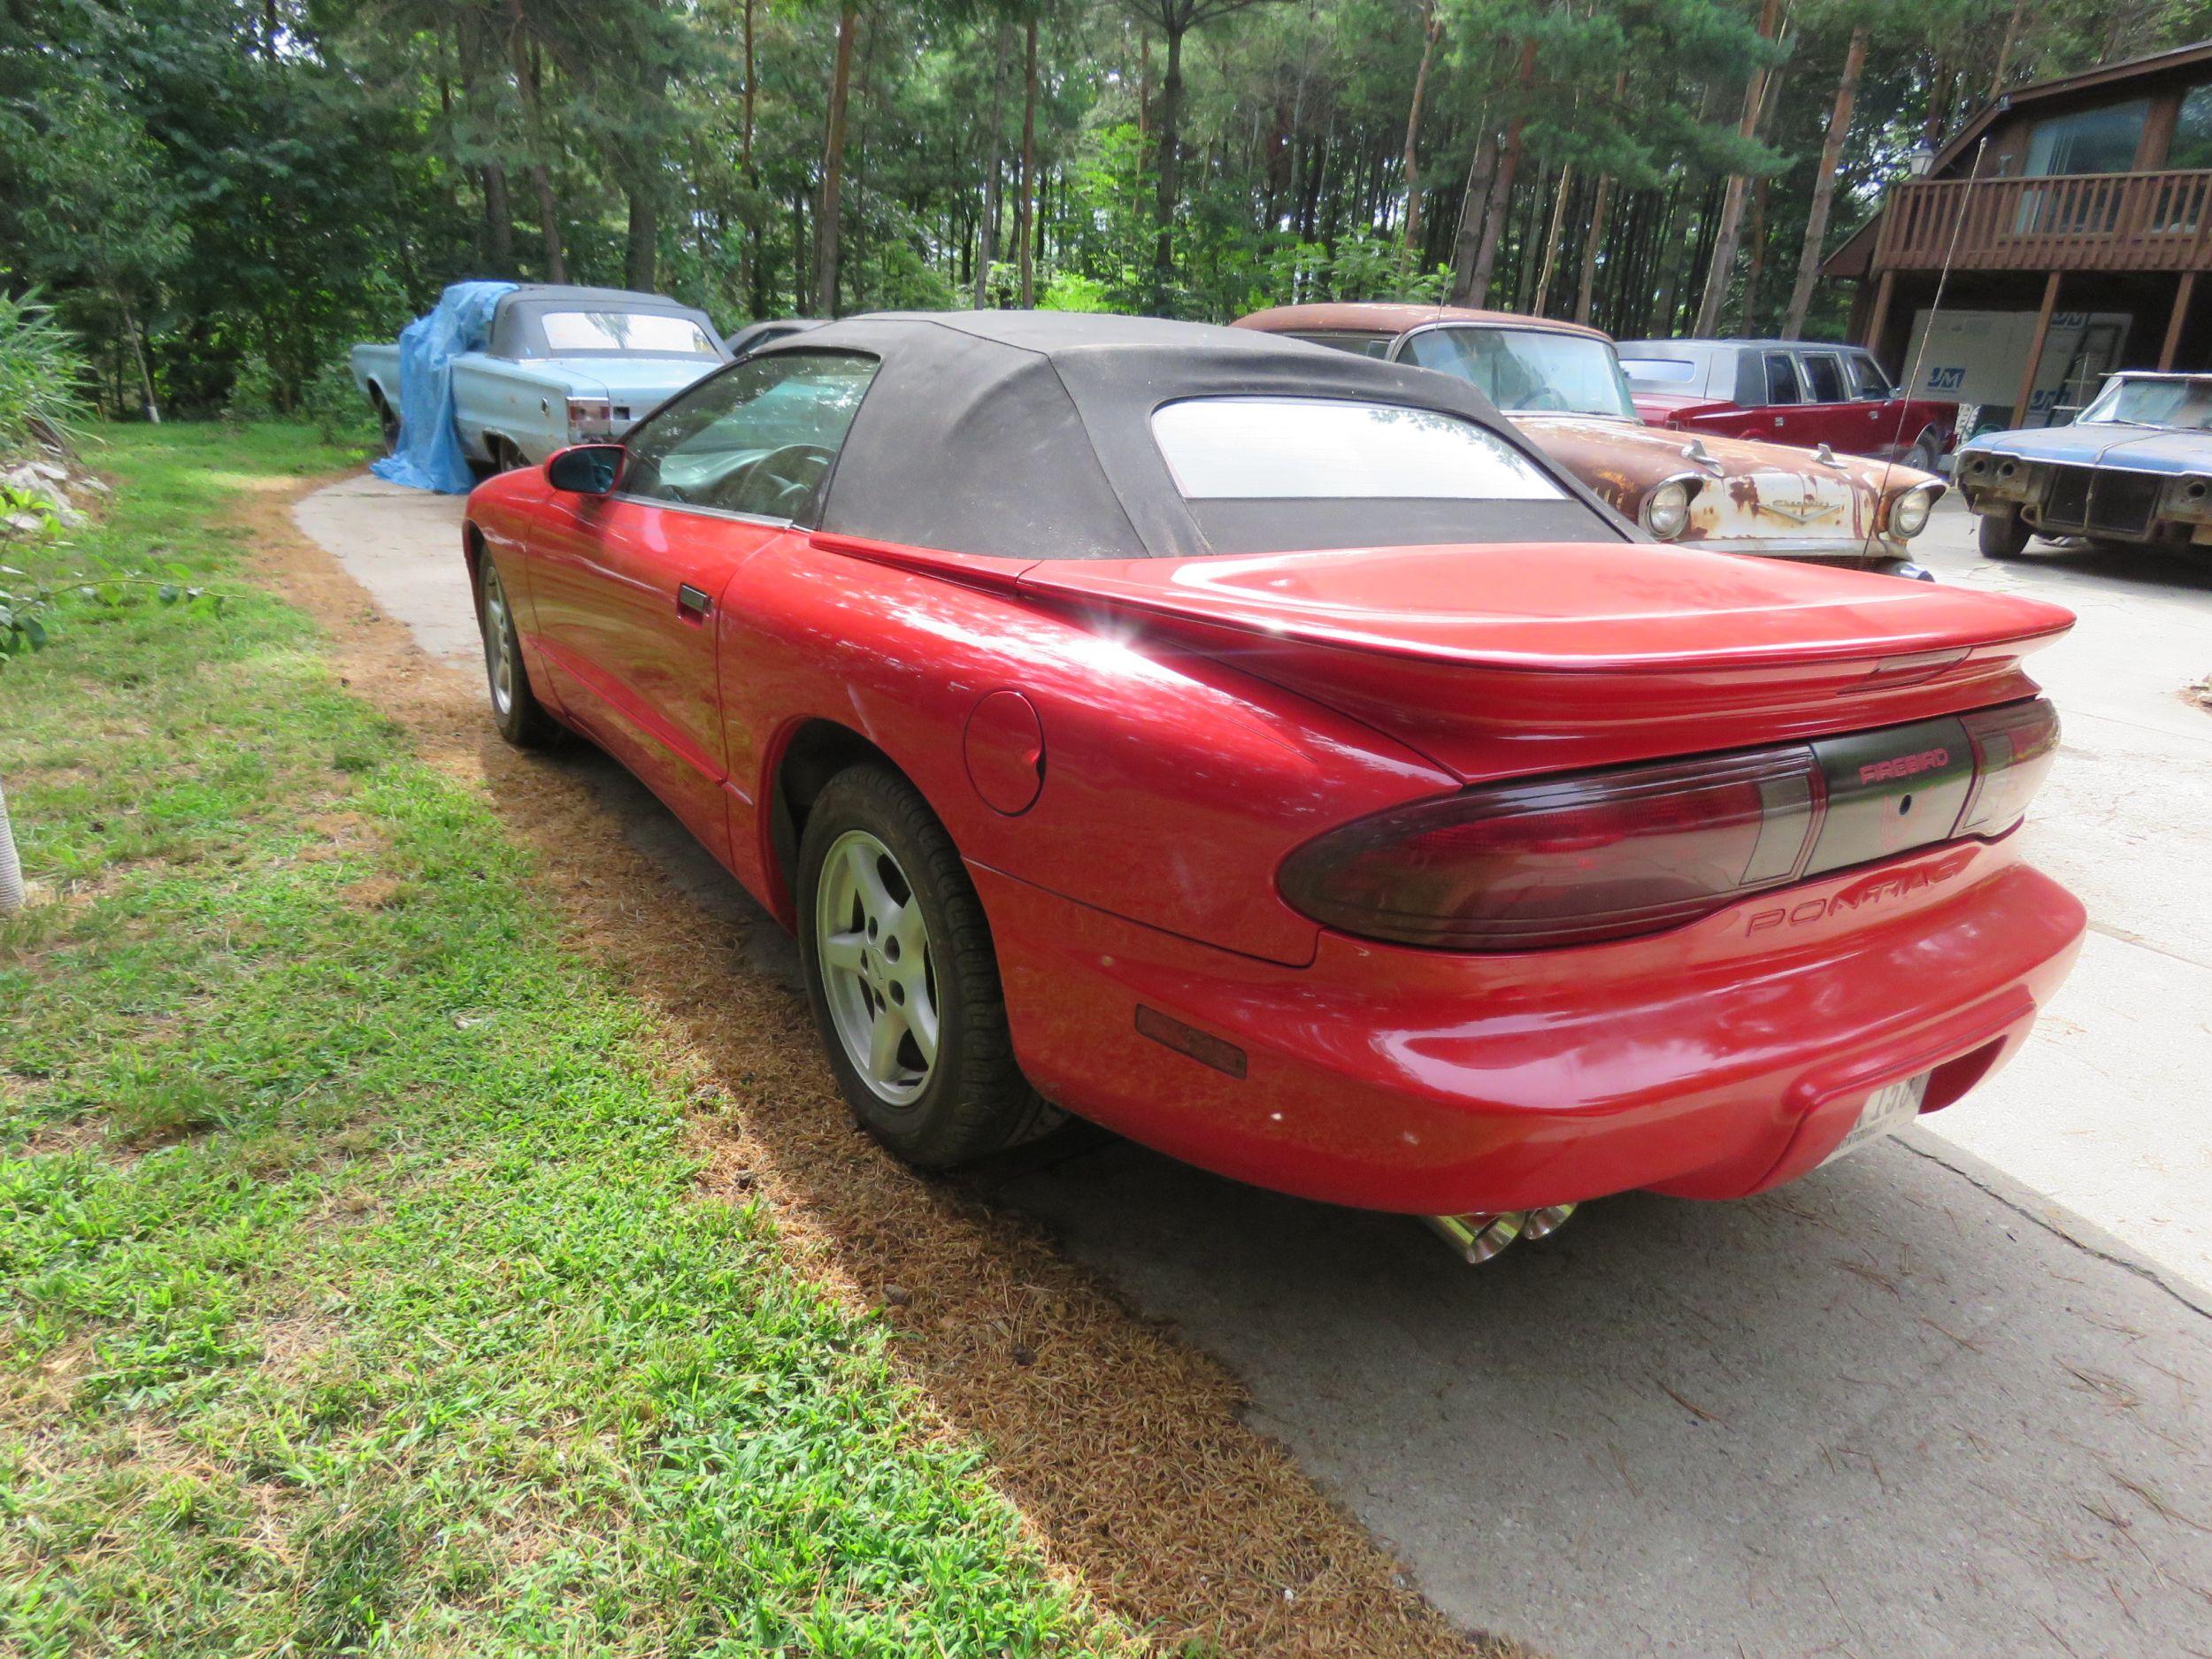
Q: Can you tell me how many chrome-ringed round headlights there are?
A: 2